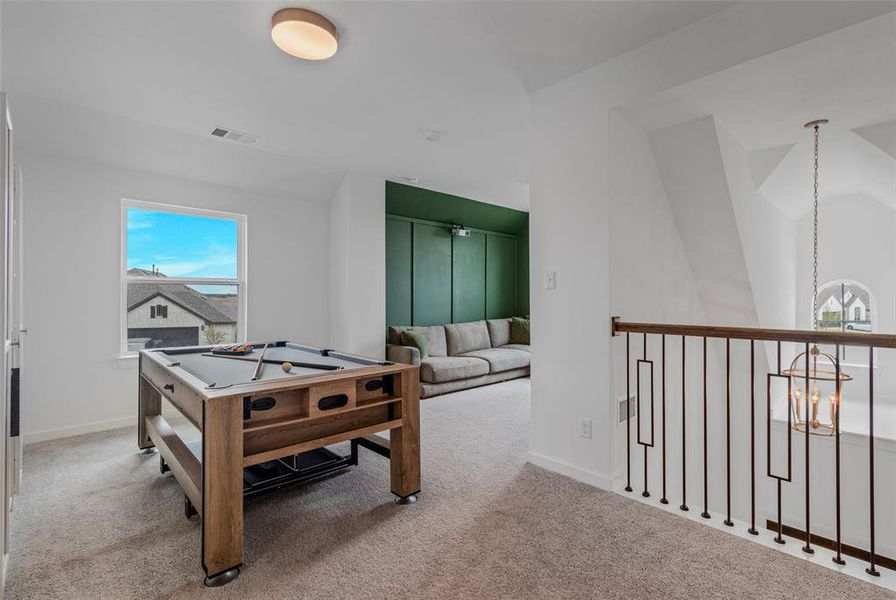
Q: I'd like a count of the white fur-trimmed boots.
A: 0